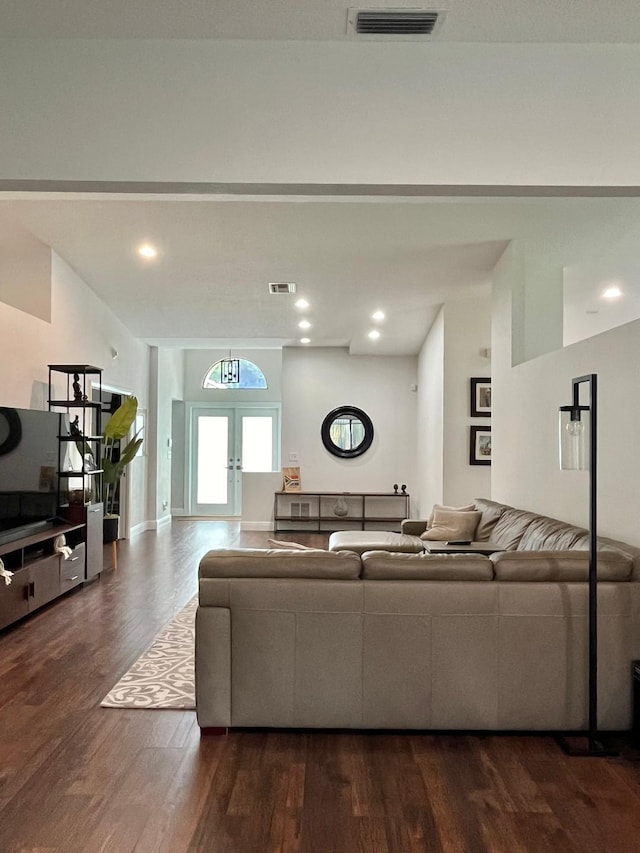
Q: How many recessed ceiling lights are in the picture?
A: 7